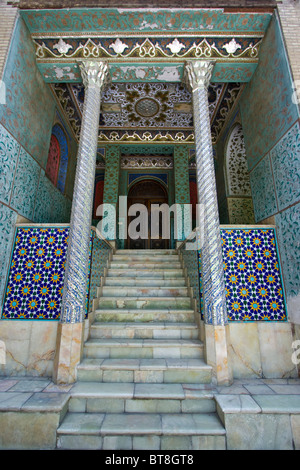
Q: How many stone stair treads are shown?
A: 13